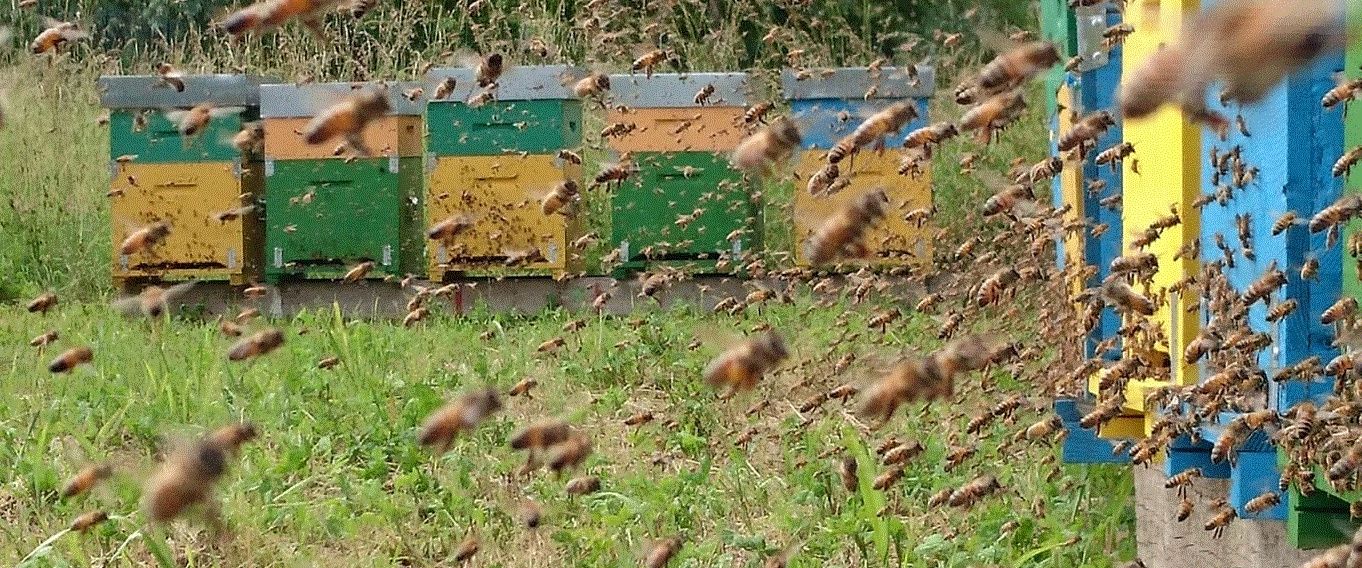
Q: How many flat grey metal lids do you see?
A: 5